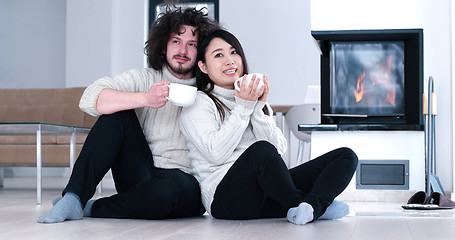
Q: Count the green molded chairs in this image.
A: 0